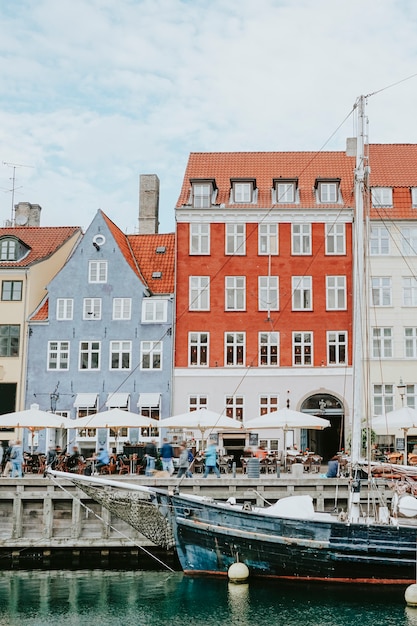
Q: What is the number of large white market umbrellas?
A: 5